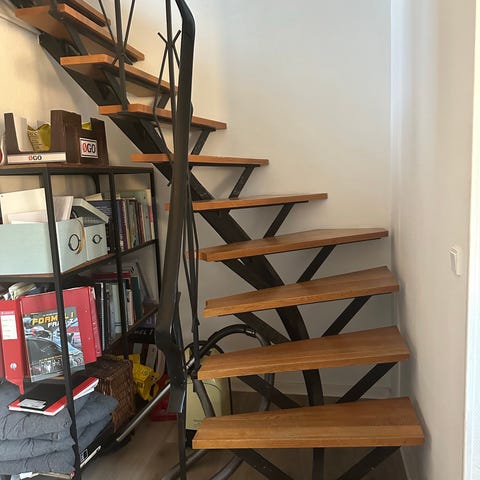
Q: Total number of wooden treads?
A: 10